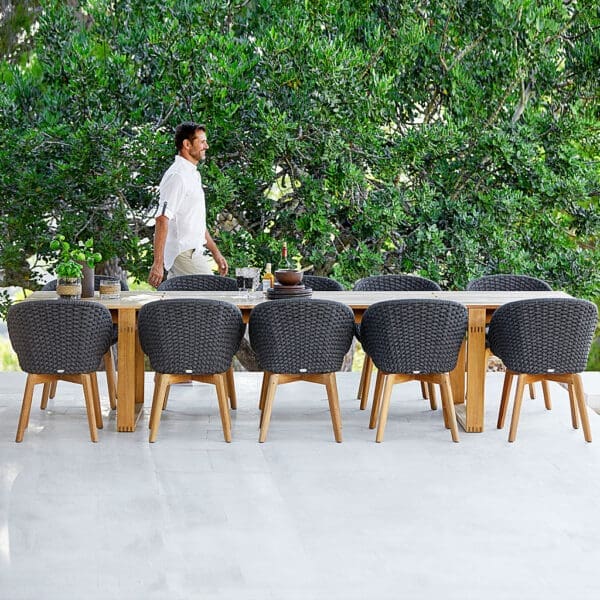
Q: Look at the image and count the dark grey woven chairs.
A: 10